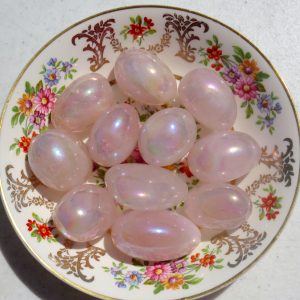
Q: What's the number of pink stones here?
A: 11